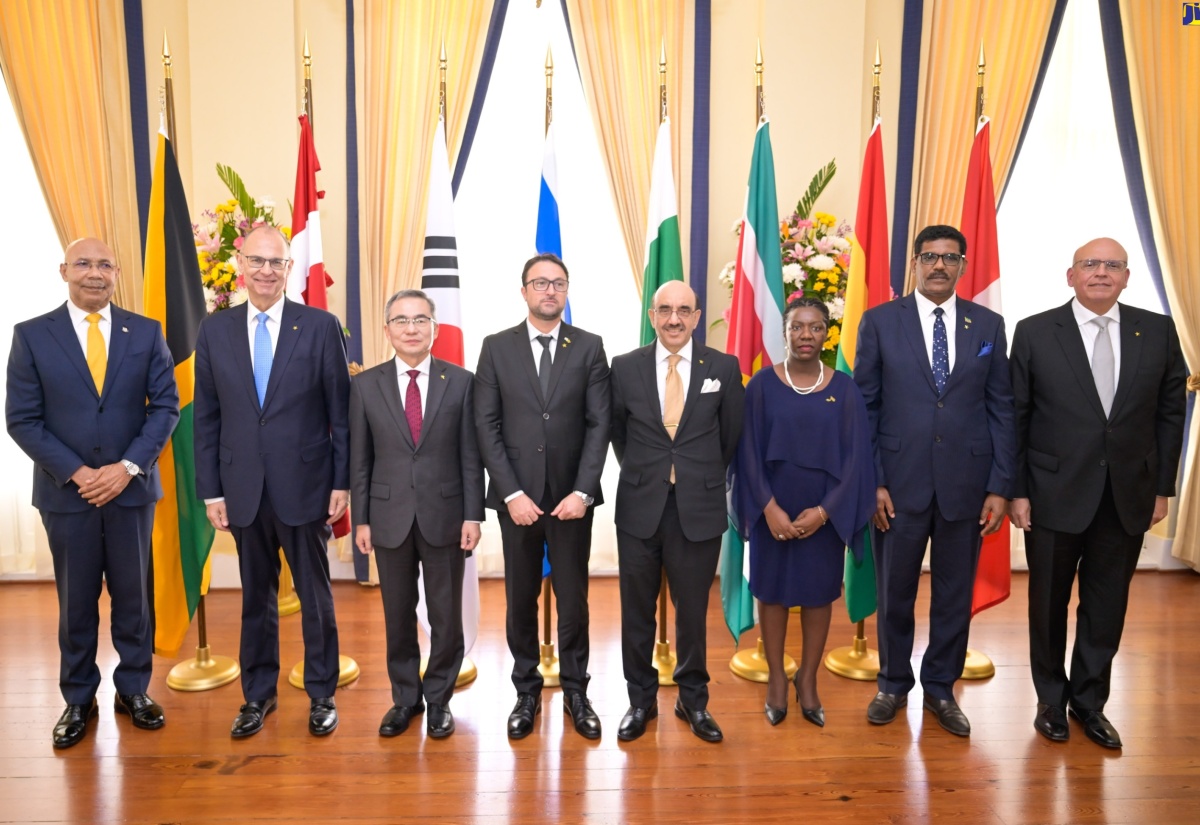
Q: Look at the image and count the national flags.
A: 8